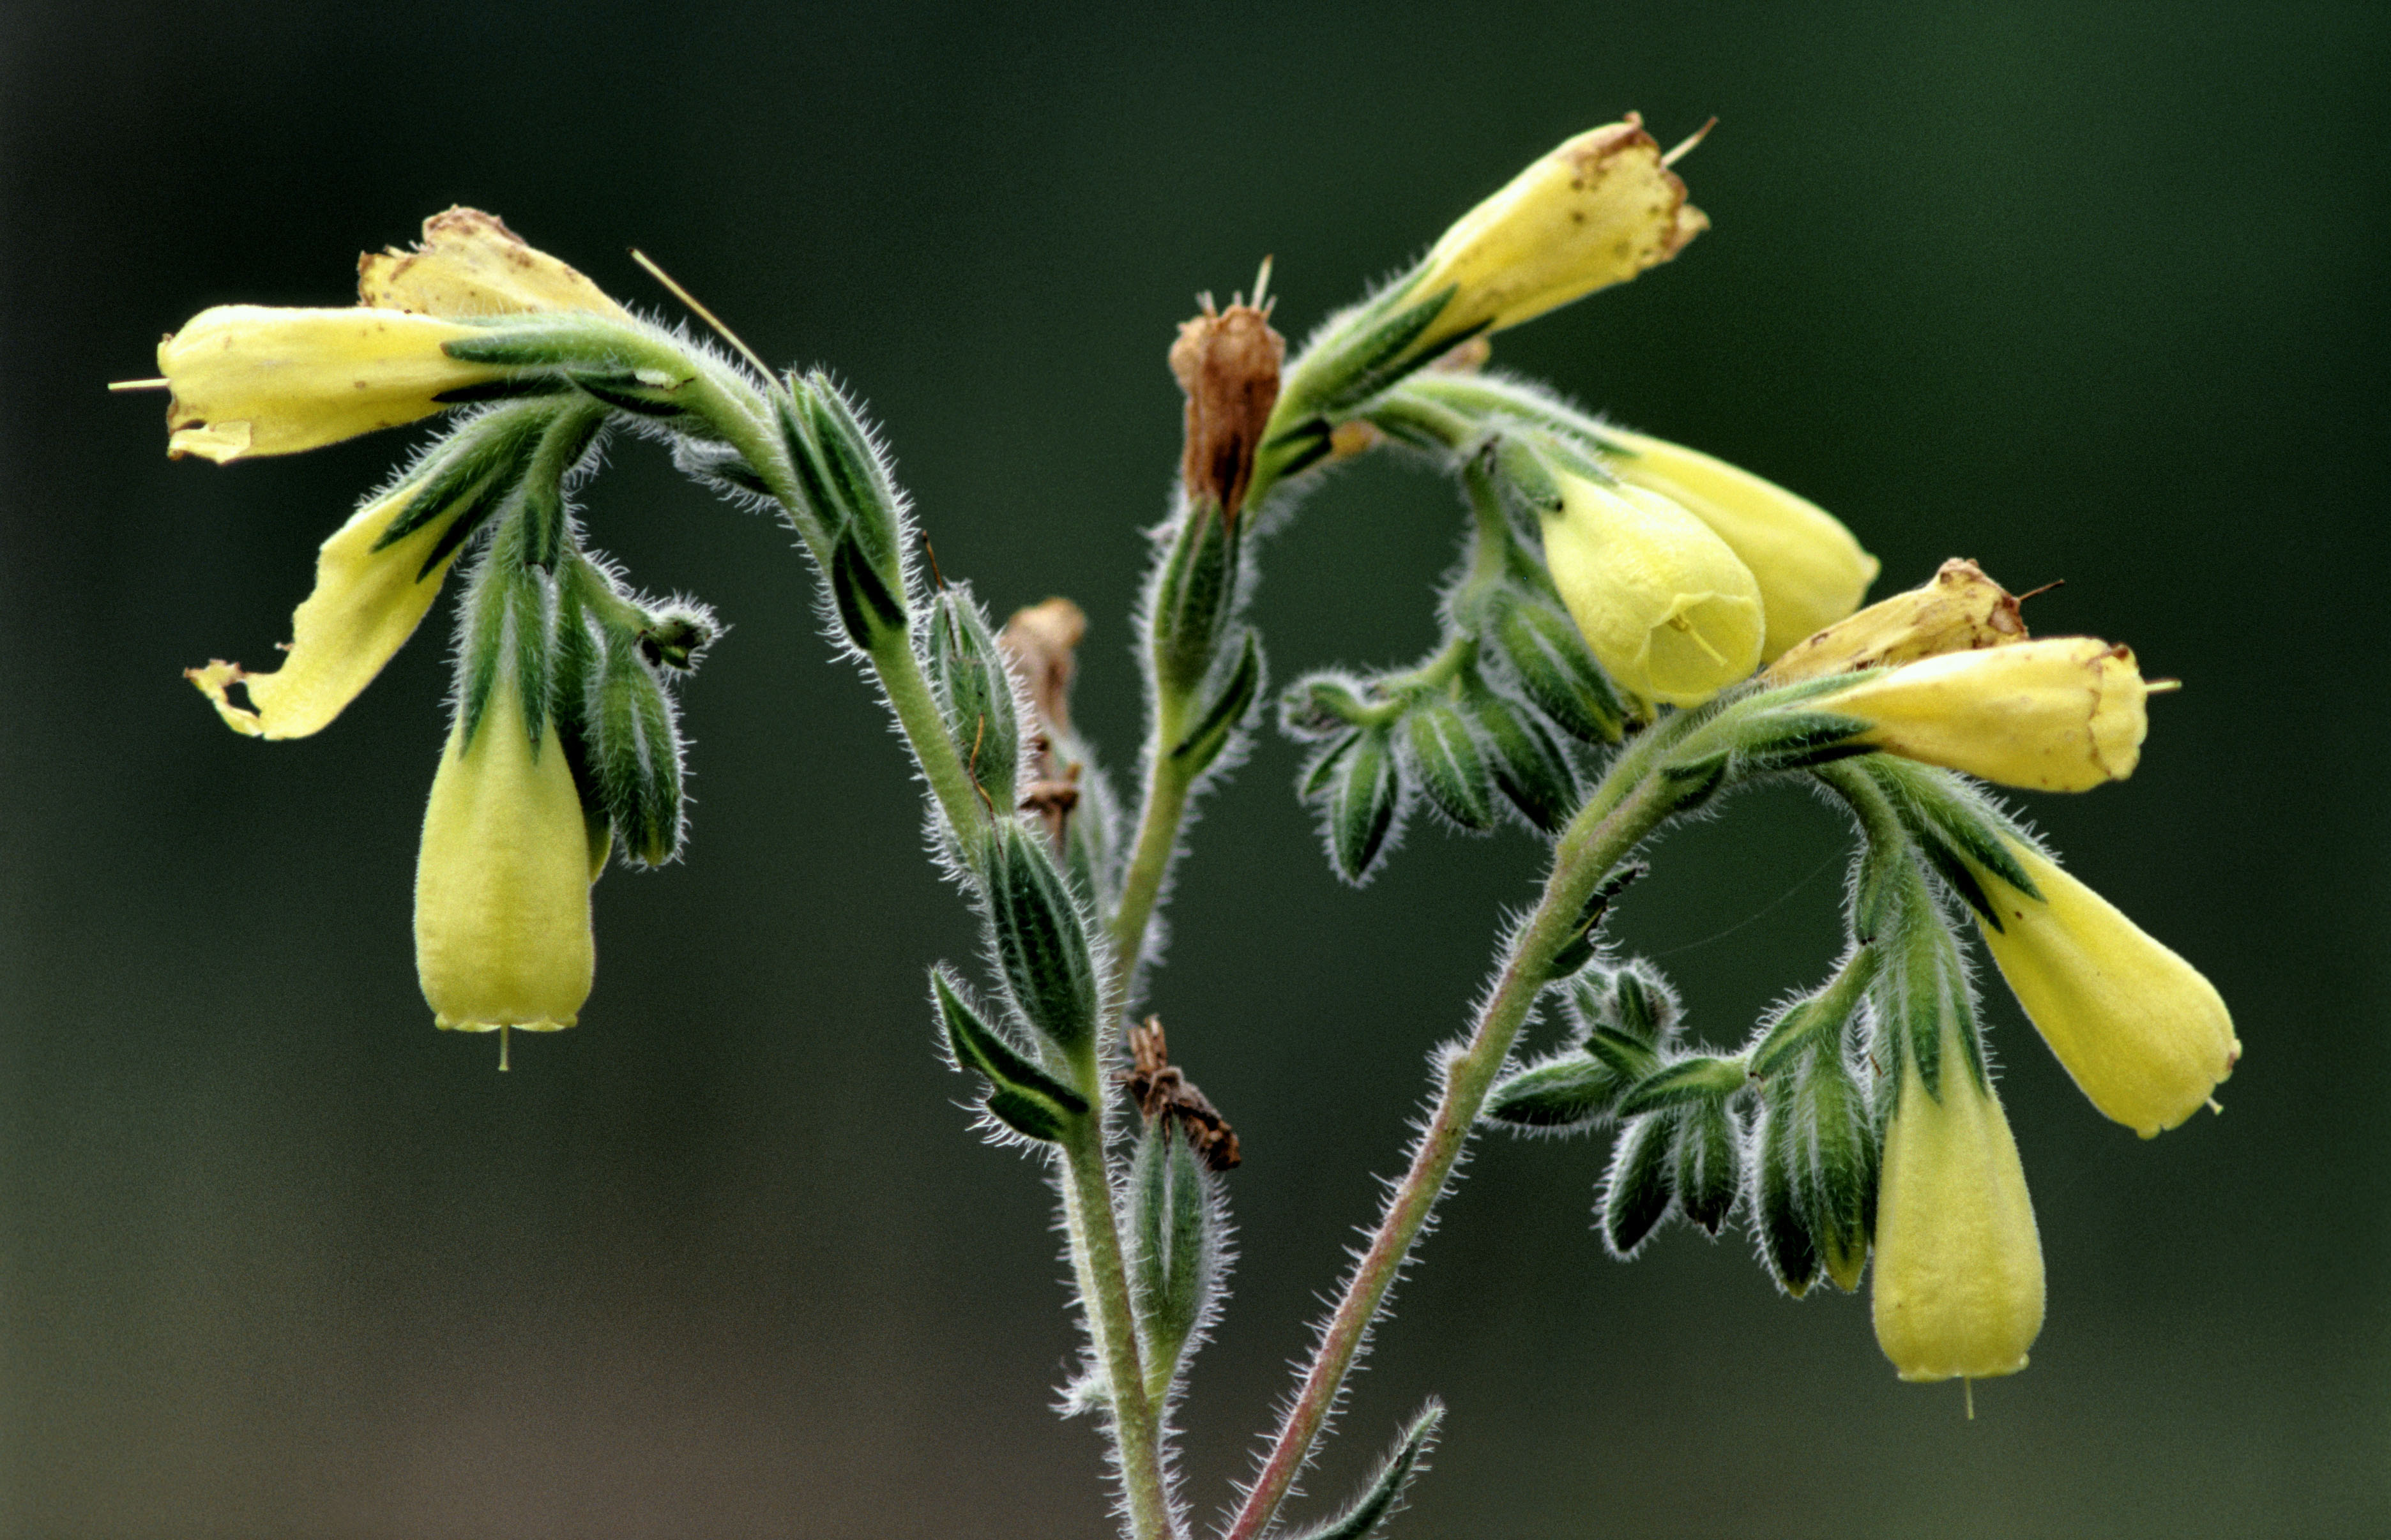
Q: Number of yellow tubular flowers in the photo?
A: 11